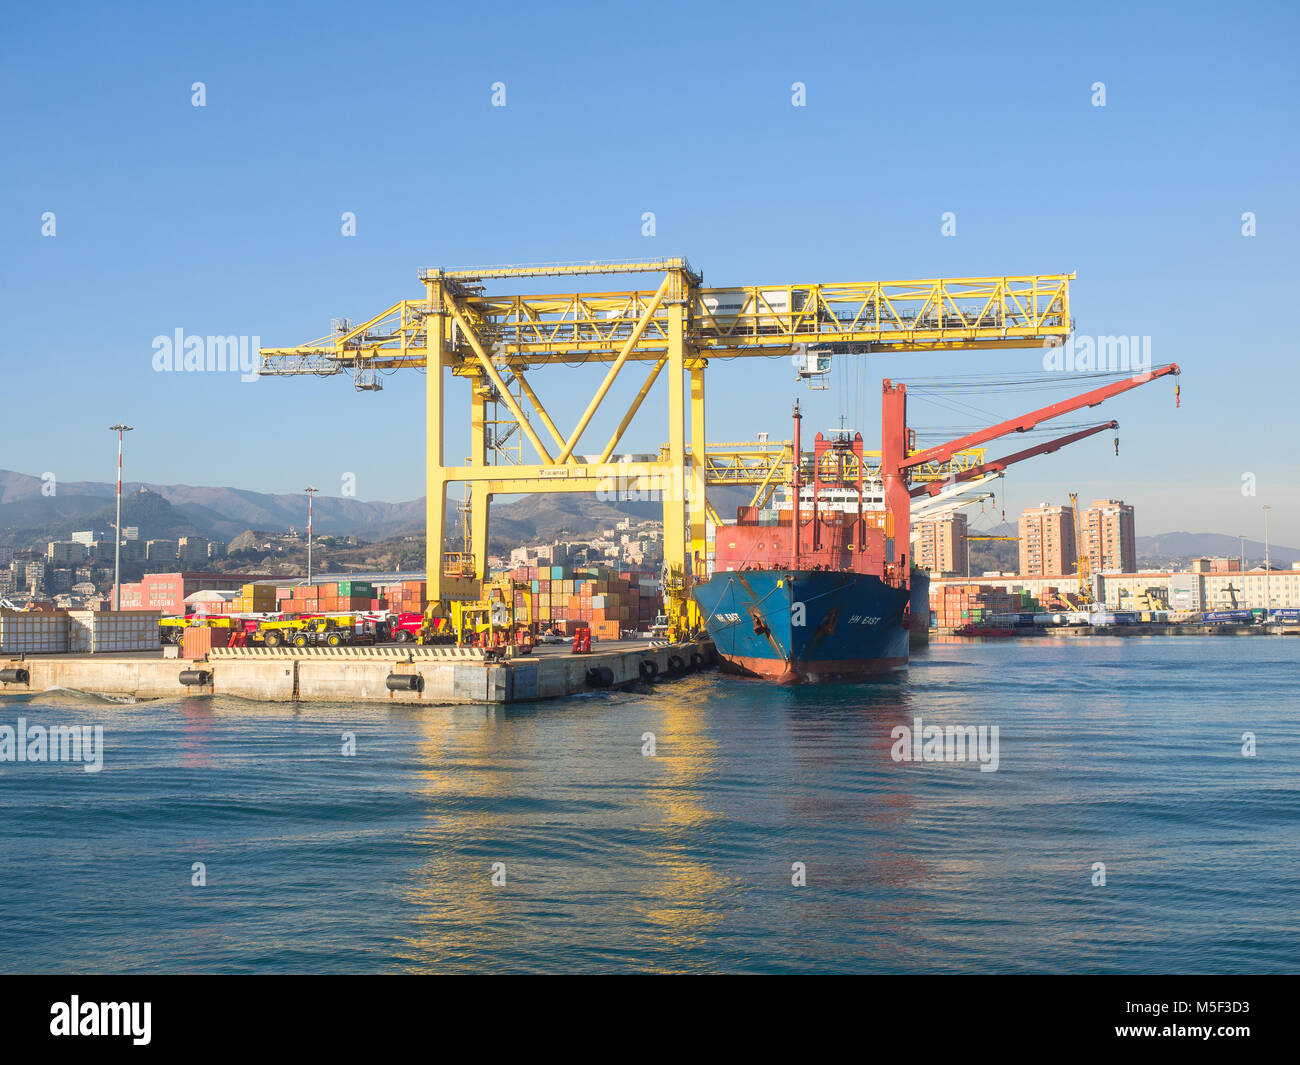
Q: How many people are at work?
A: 0